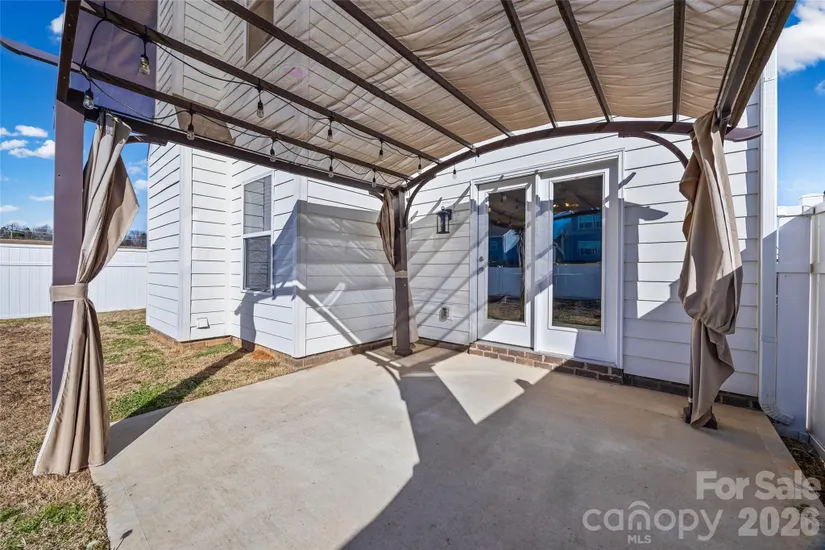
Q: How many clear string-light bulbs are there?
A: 11